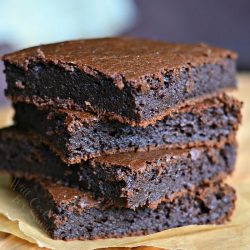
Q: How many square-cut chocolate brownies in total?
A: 4